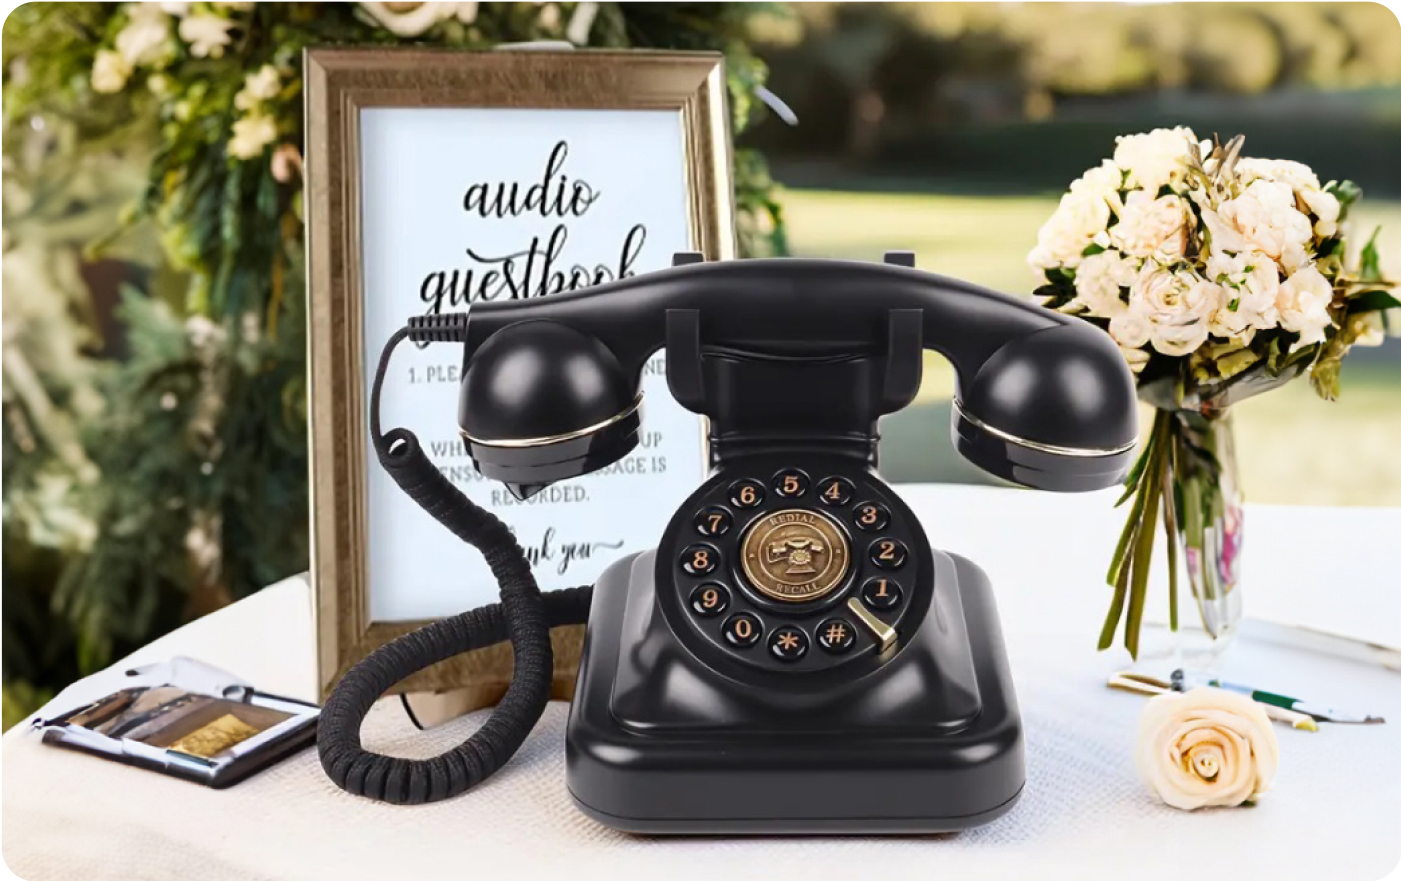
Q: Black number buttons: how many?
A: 10